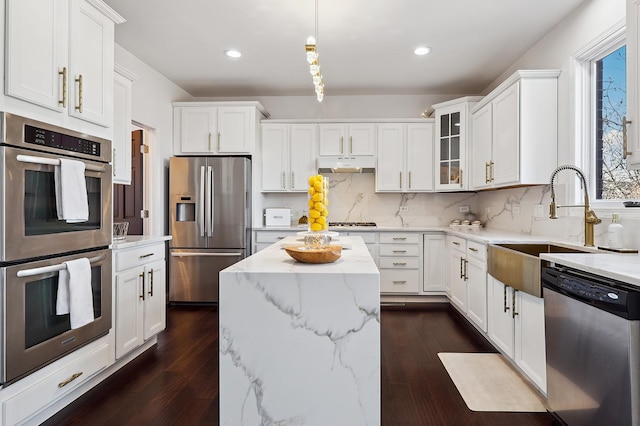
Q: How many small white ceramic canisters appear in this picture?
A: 3